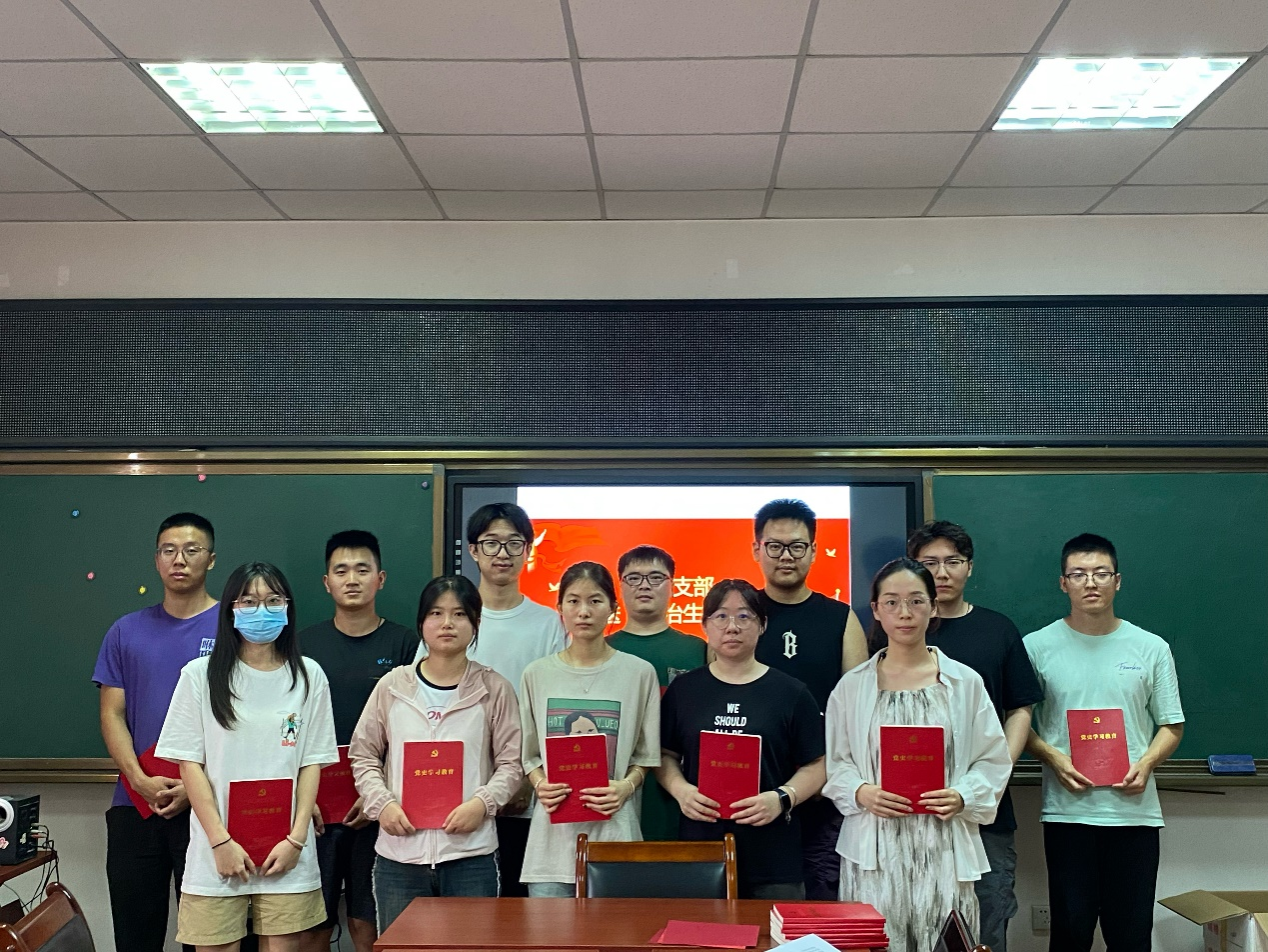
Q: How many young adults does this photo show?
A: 12